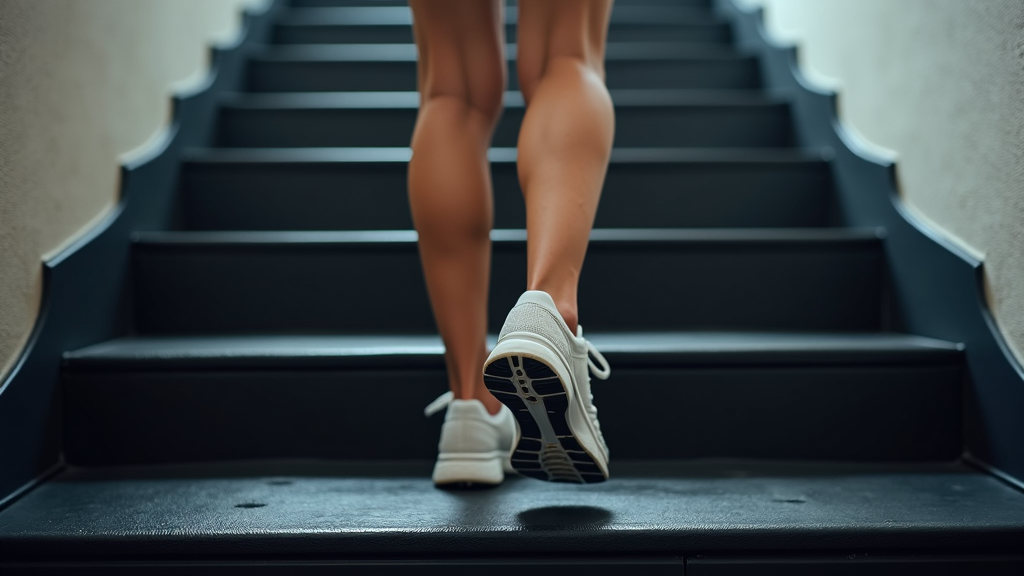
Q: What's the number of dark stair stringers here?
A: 2